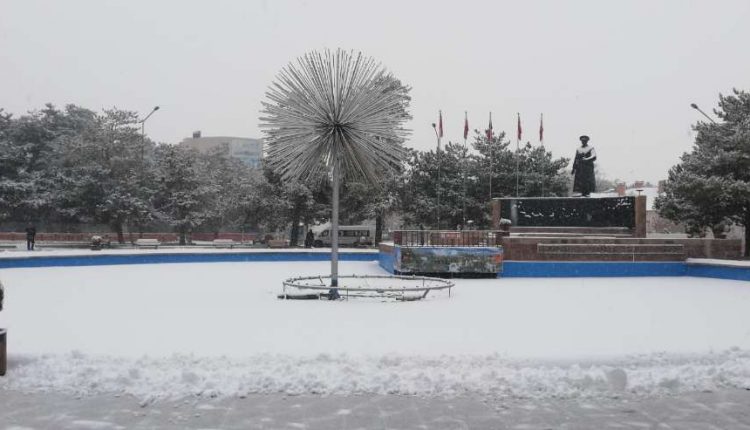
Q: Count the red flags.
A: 5